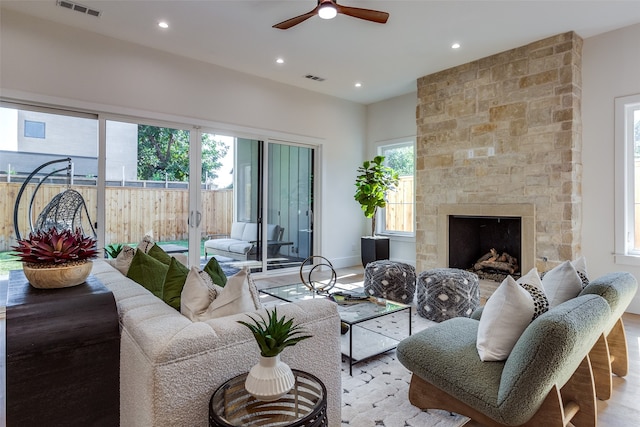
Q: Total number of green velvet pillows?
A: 4